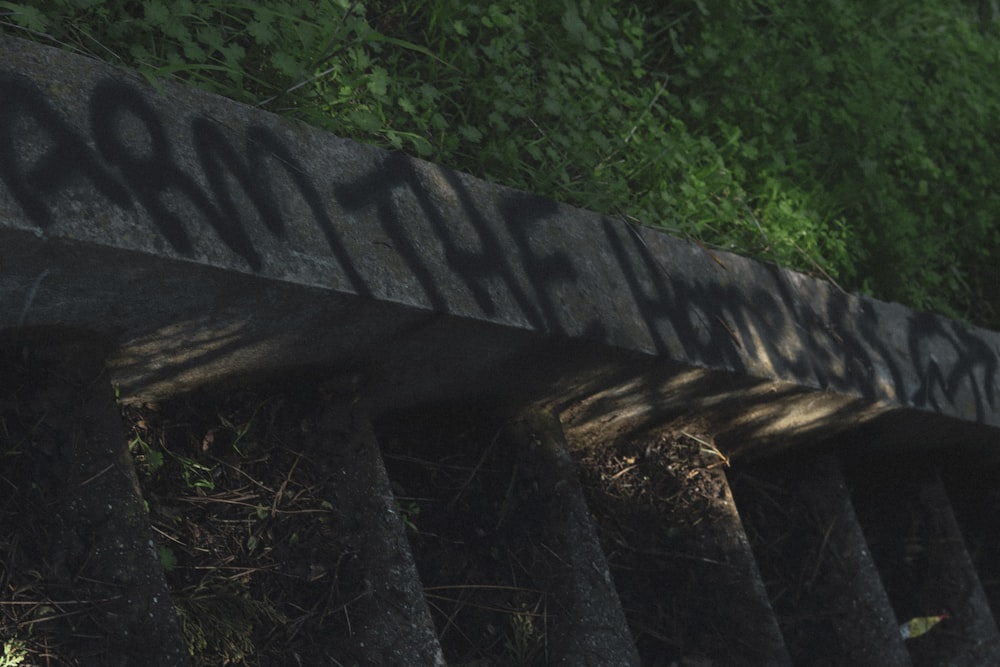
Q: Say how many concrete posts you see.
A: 6